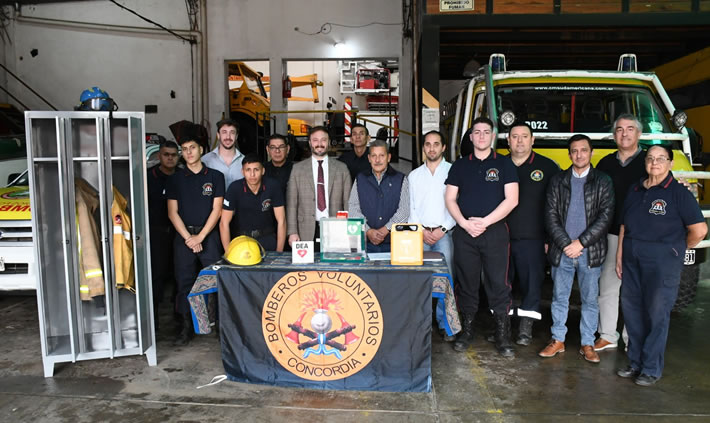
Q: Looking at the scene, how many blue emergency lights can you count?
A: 2